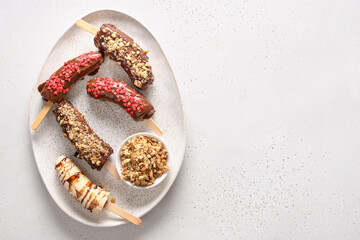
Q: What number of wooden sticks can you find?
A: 5